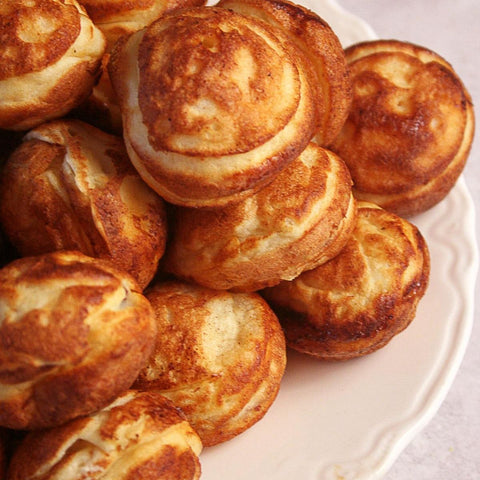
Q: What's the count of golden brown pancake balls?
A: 11